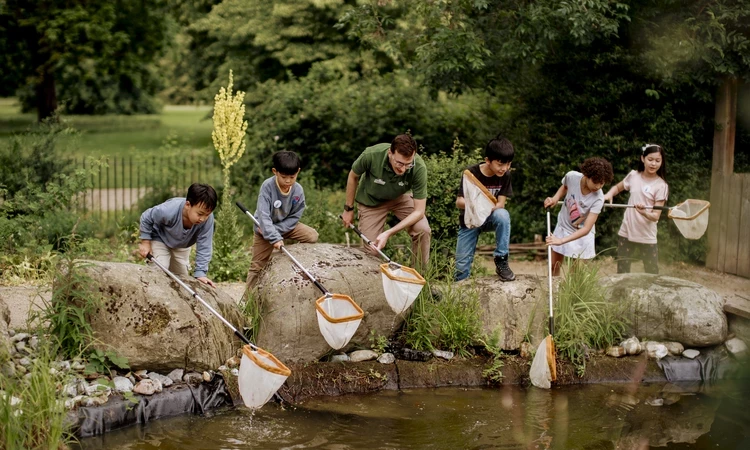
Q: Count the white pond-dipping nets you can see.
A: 6